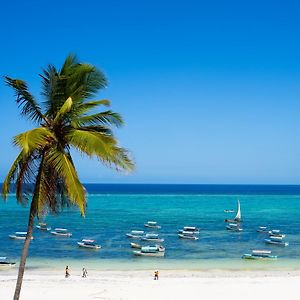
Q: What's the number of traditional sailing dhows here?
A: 1